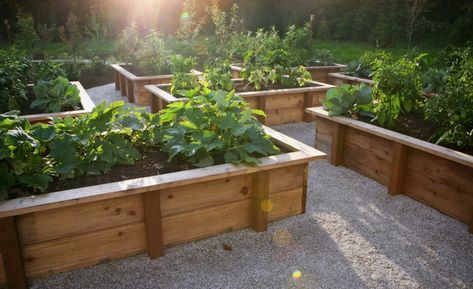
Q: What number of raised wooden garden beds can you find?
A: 7